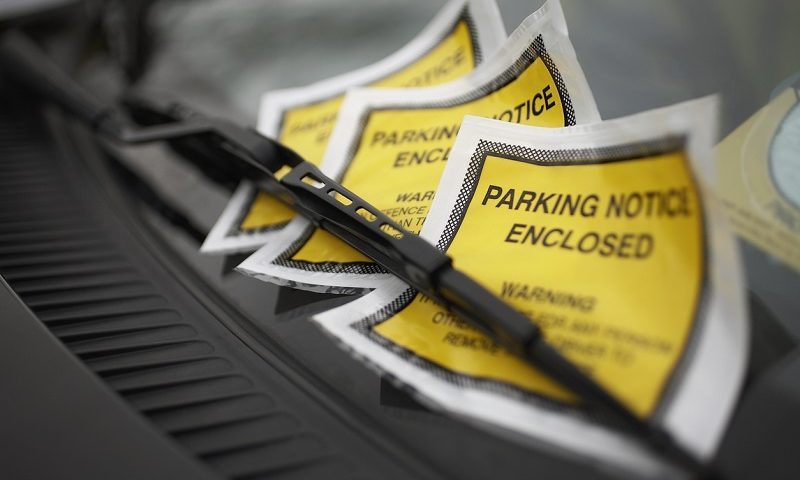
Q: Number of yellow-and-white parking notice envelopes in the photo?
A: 3